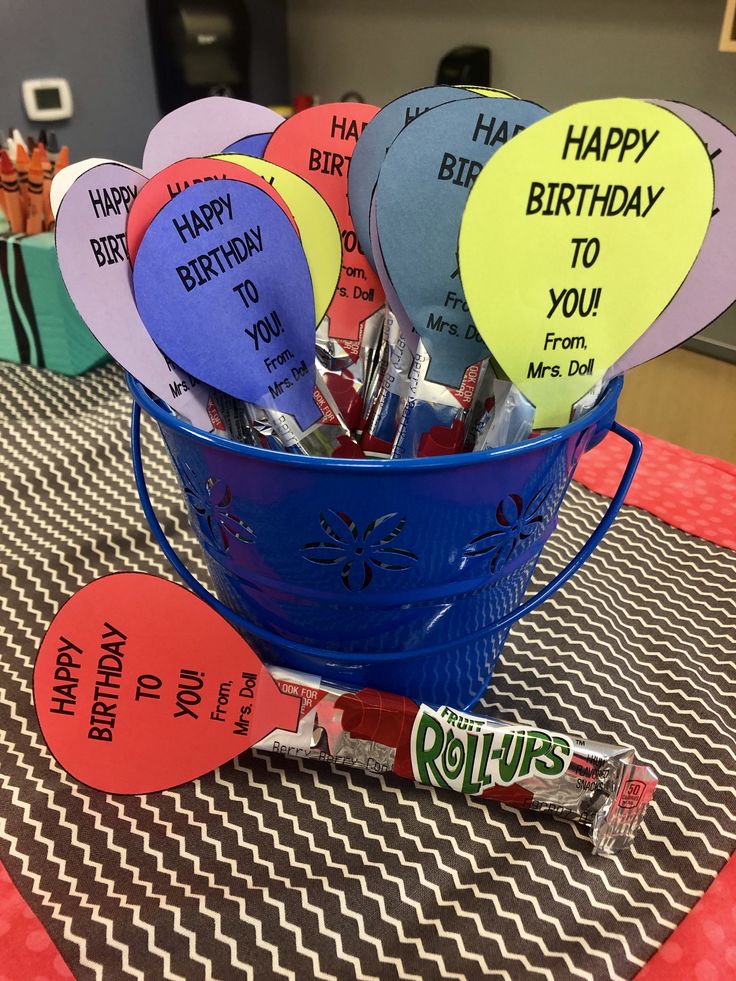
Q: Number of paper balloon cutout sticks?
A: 15